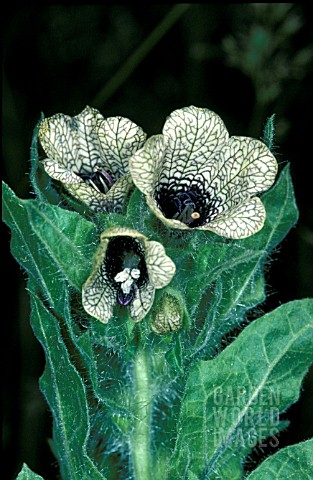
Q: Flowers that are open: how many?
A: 3